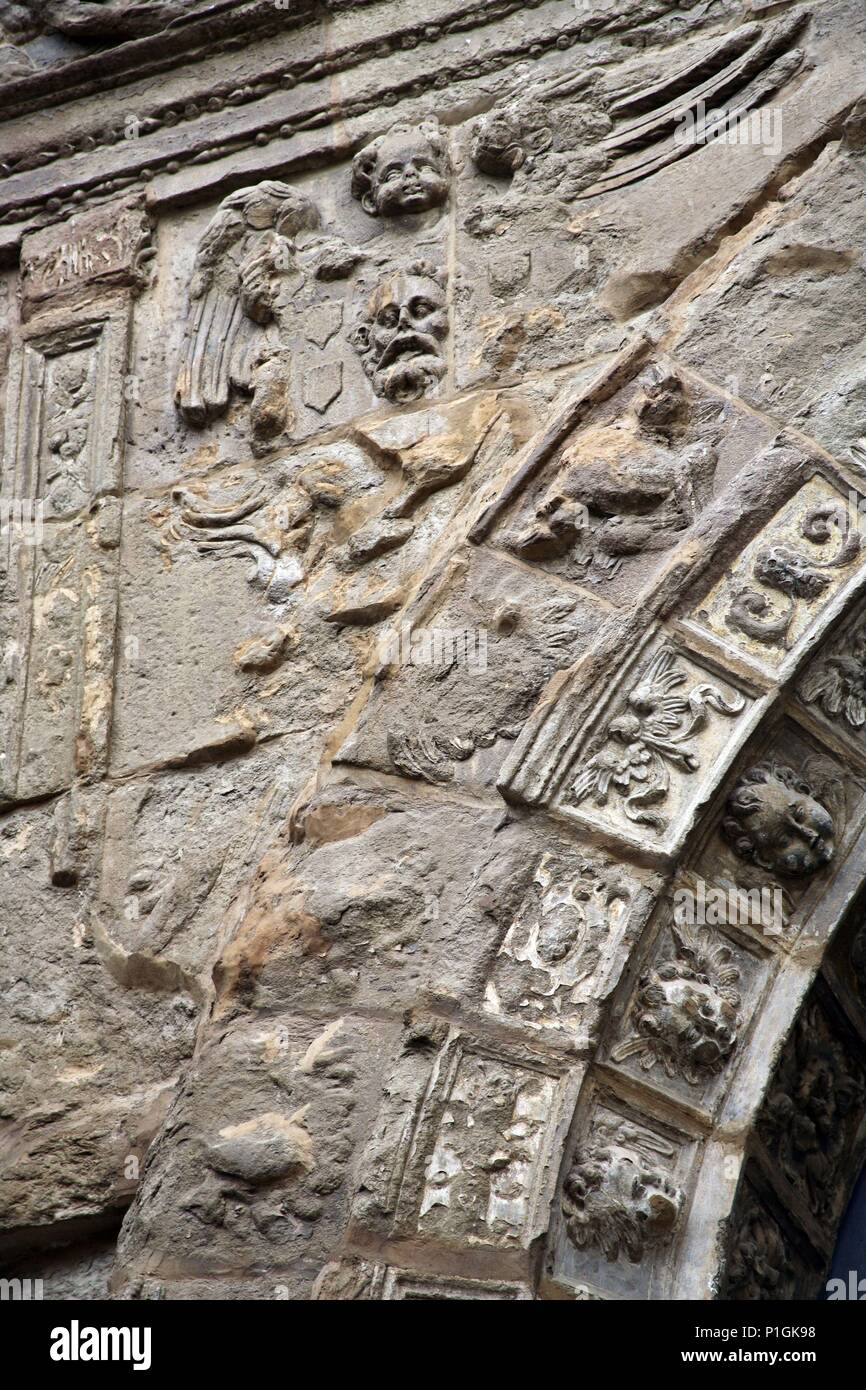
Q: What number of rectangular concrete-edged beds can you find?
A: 0